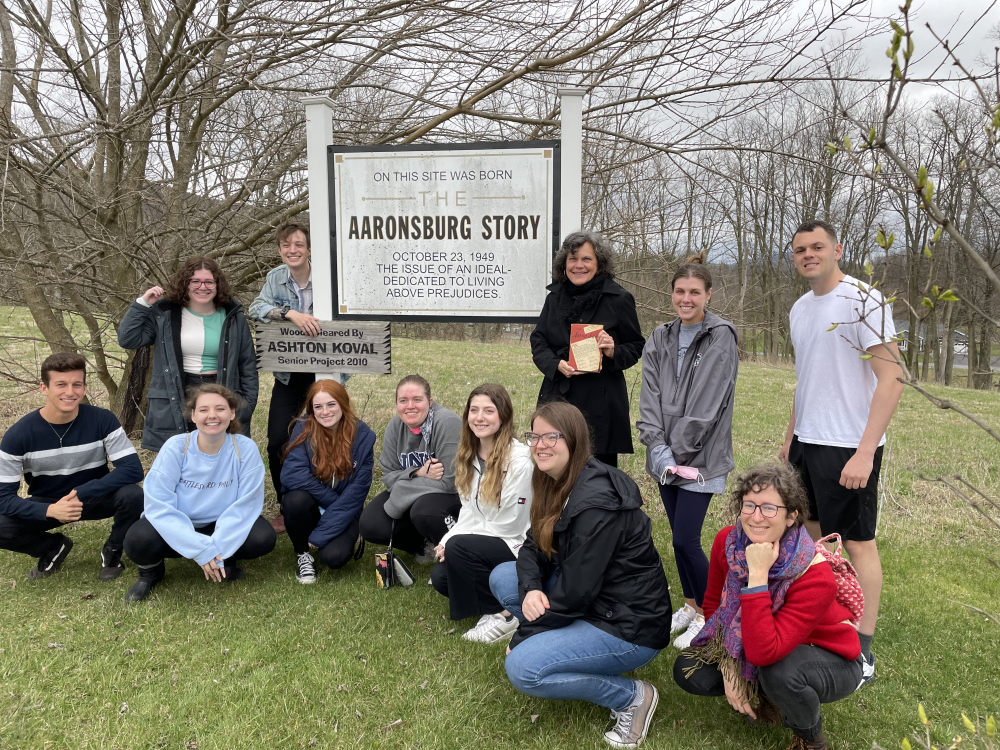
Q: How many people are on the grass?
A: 12